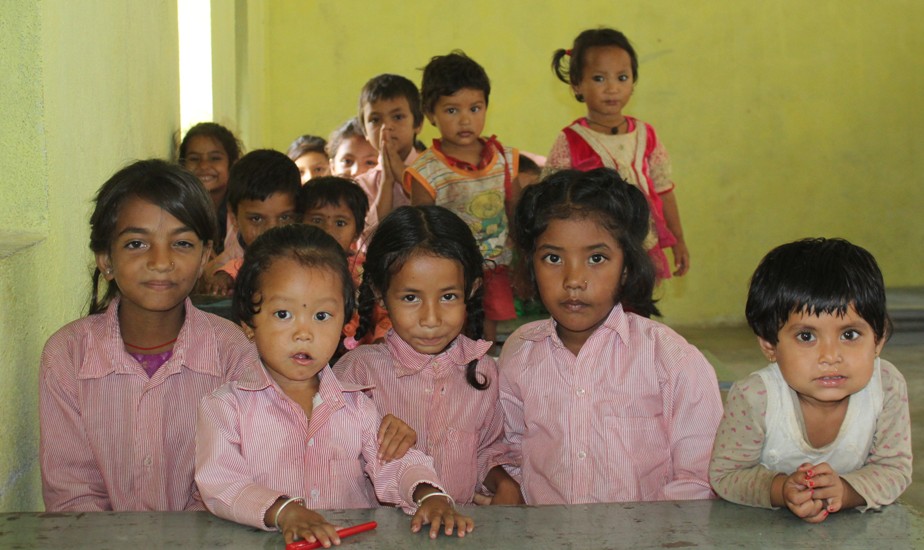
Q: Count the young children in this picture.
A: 13